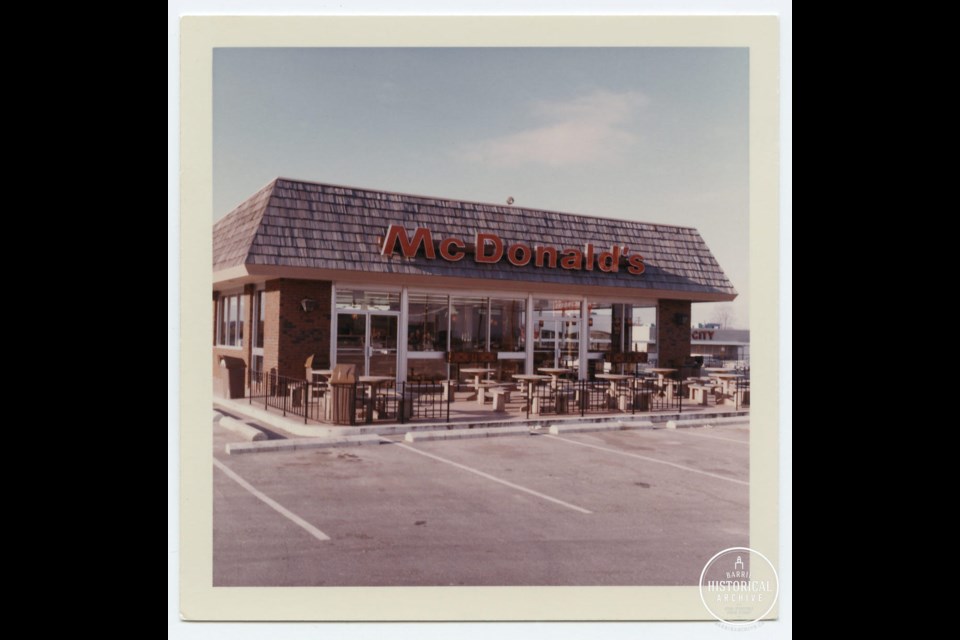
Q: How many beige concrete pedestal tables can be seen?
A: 9